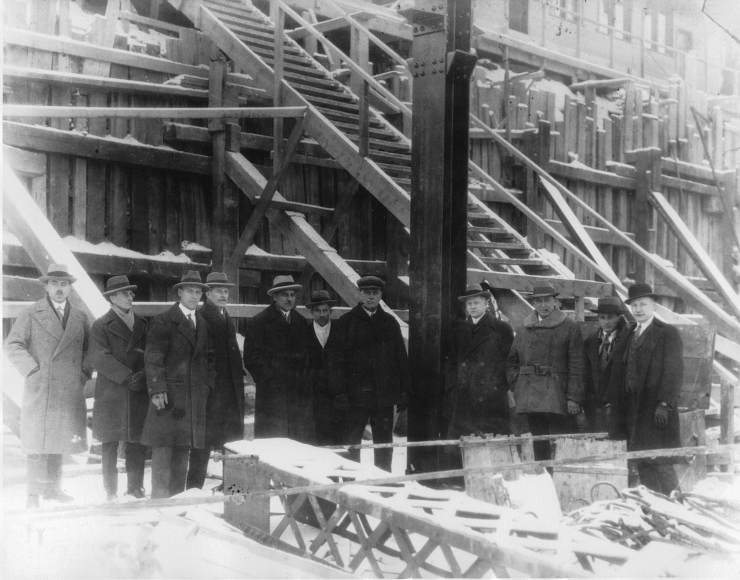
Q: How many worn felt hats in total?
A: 10